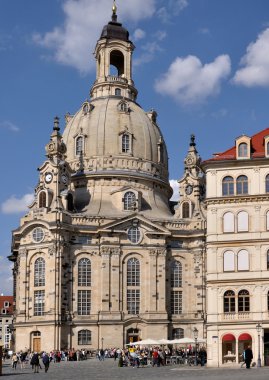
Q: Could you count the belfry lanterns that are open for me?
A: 1